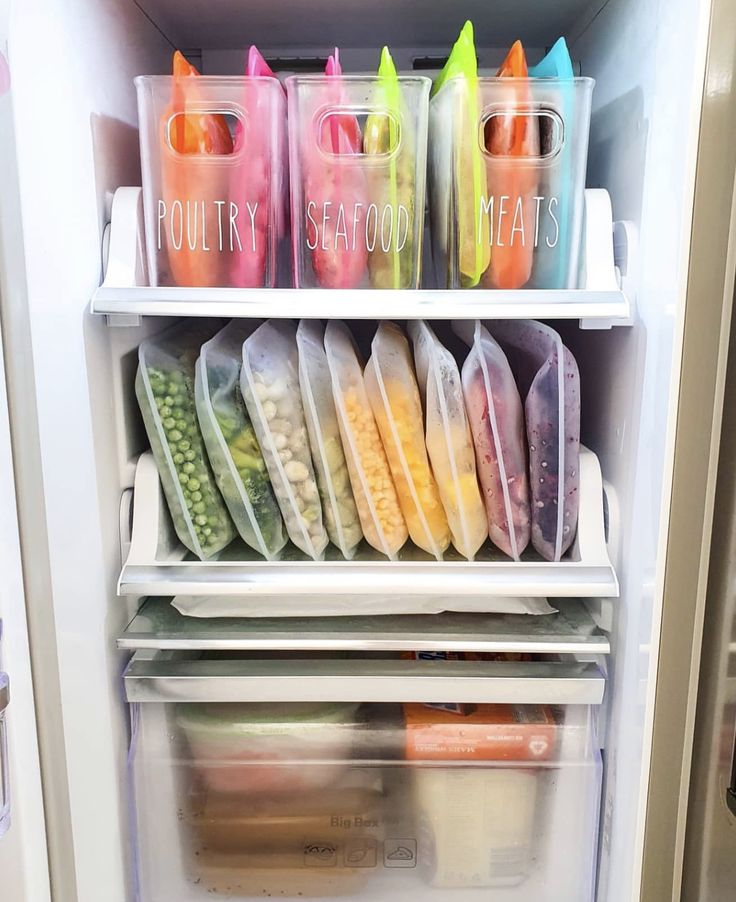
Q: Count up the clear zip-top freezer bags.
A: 9